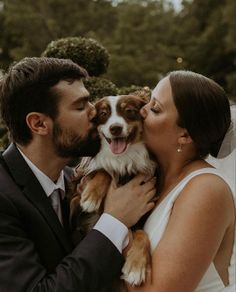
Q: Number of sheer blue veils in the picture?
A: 0